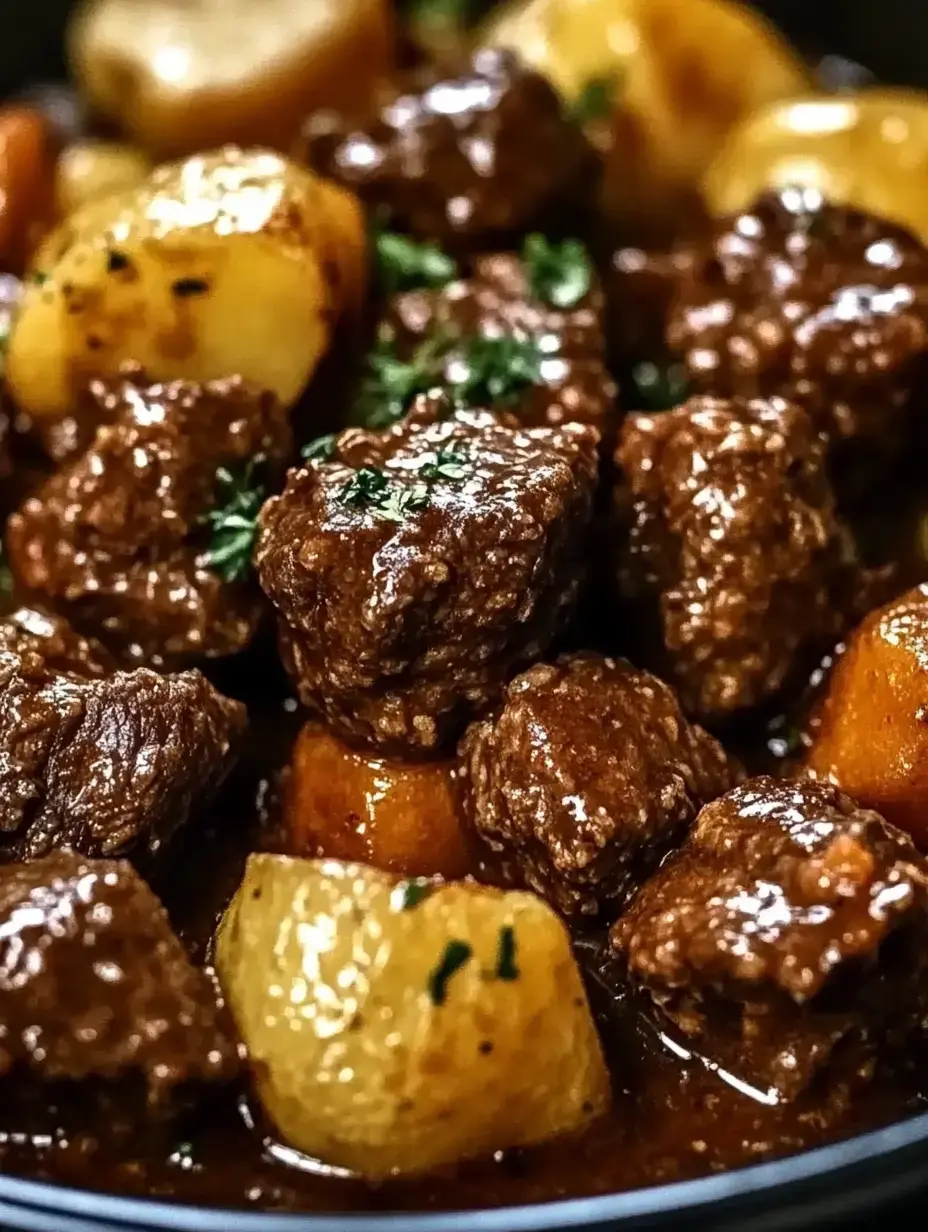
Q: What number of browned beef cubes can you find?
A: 10